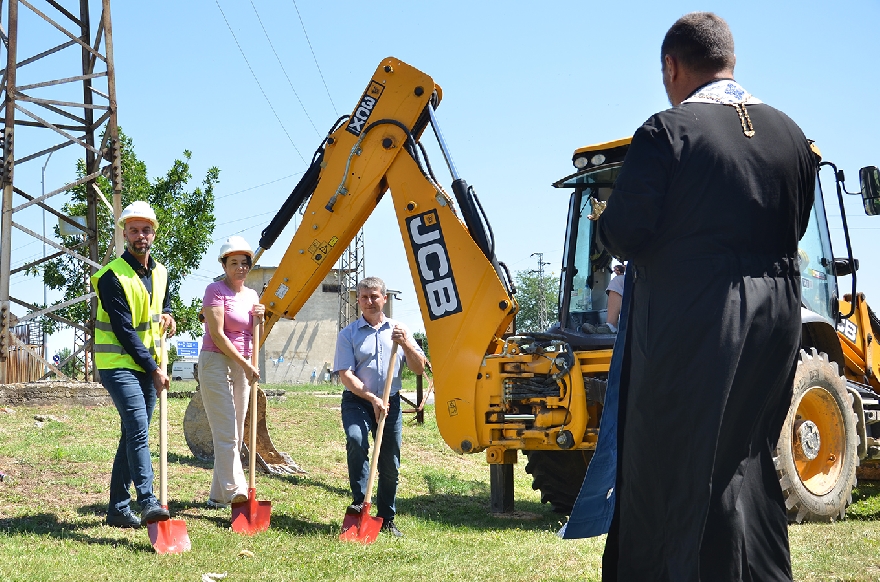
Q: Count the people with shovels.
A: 3